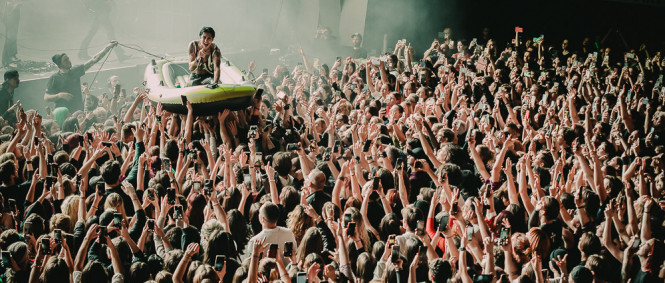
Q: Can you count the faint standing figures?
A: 2